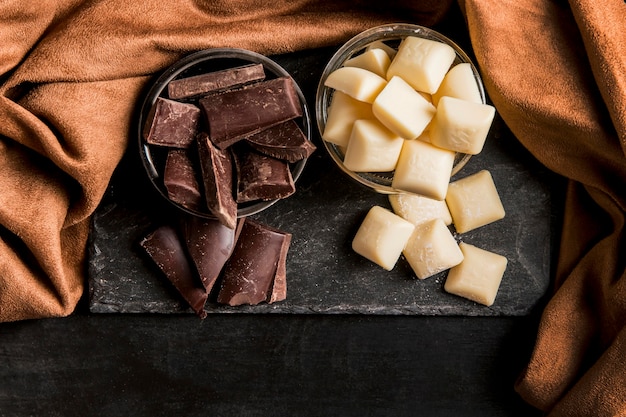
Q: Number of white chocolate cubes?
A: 15